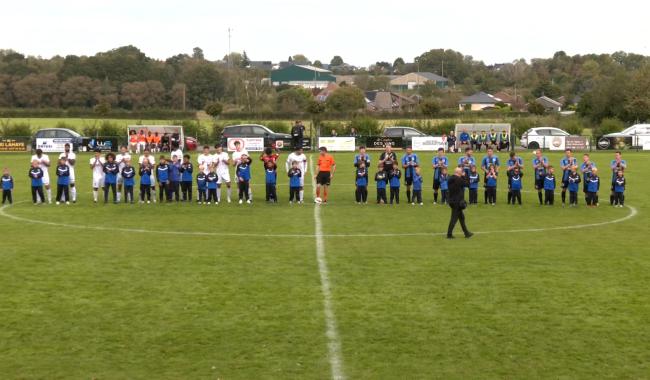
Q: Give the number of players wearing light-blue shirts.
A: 10